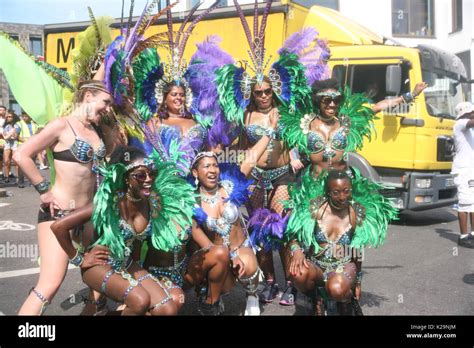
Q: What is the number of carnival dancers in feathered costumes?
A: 7